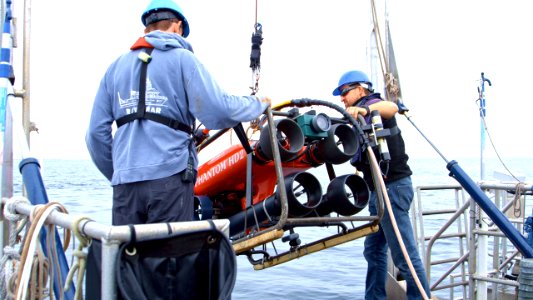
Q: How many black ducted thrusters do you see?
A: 4